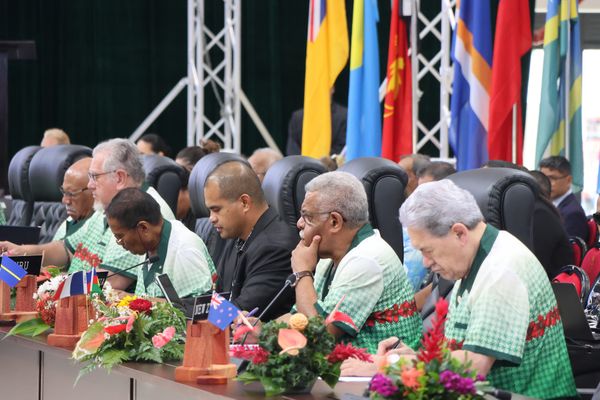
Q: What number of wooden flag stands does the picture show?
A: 3